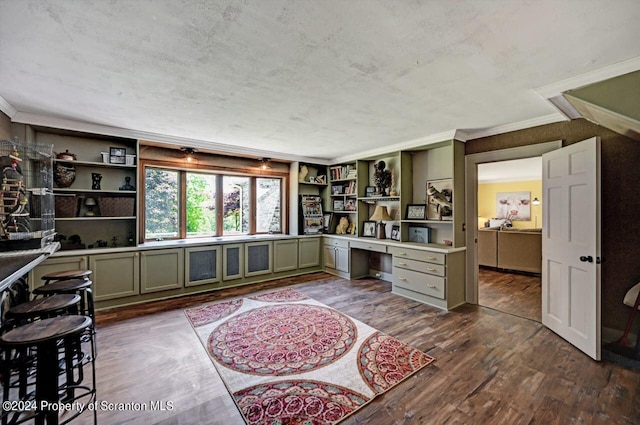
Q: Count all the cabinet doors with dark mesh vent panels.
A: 3